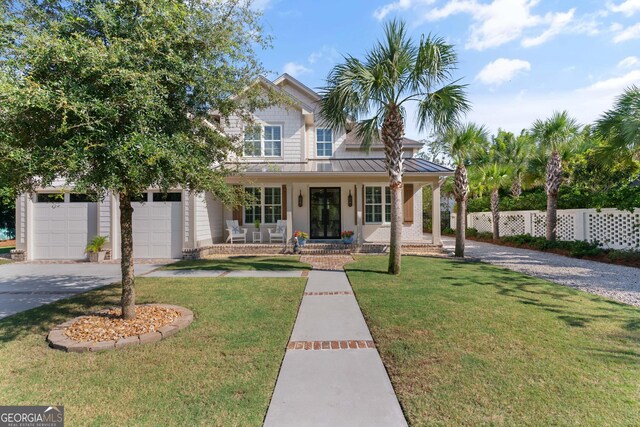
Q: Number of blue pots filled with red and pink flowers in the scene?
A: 2